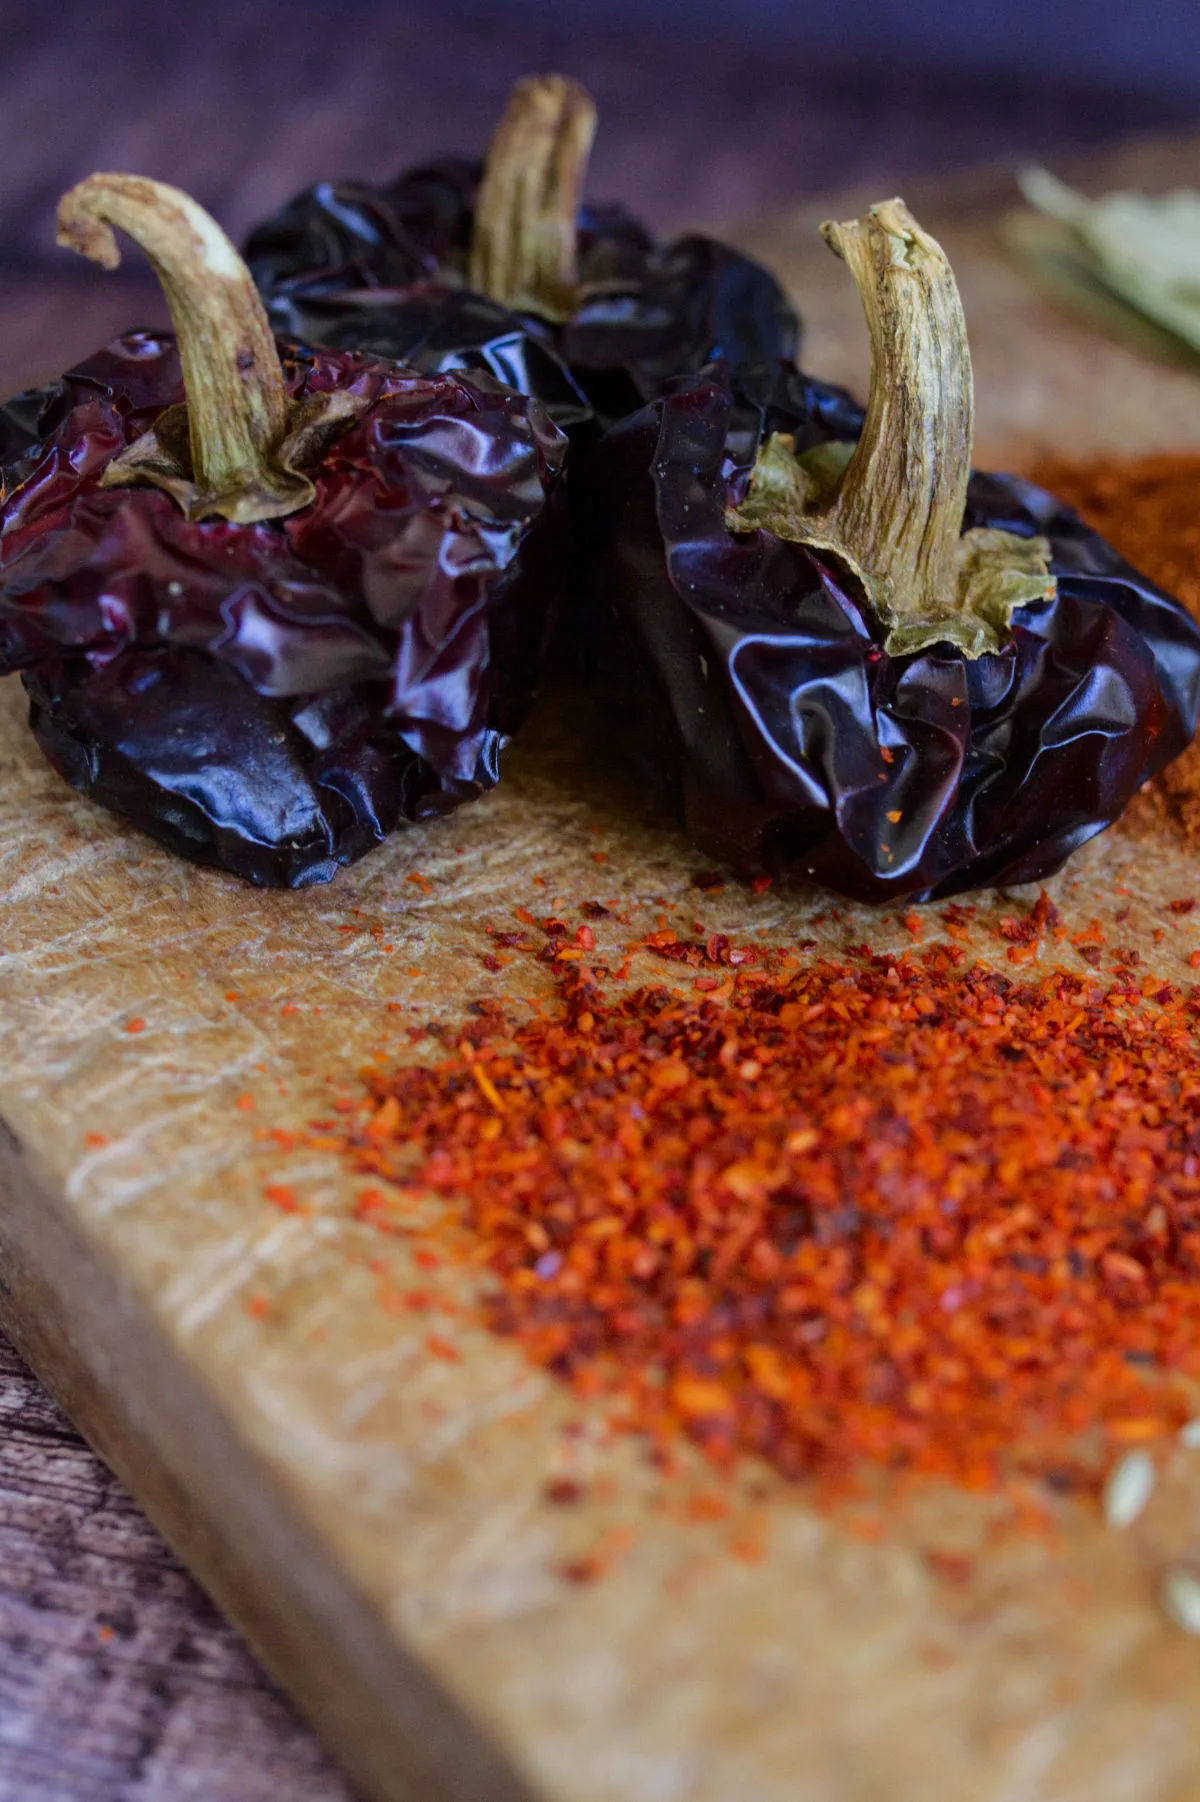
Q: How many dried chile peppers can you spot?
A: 3